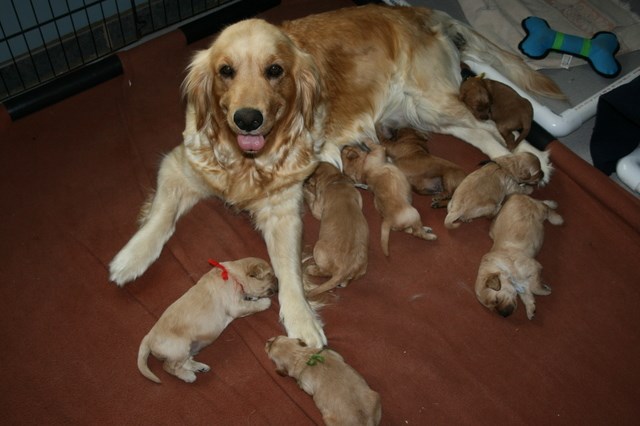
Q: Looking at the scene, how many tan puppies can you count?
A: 6